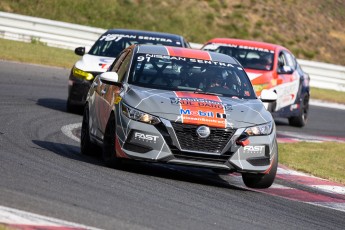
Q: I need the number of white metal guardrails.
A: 1